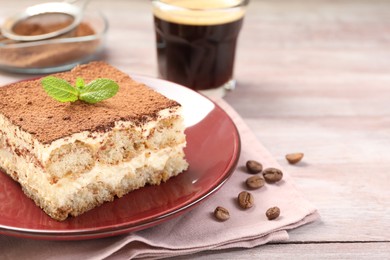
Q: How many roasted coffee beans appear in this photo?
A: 7